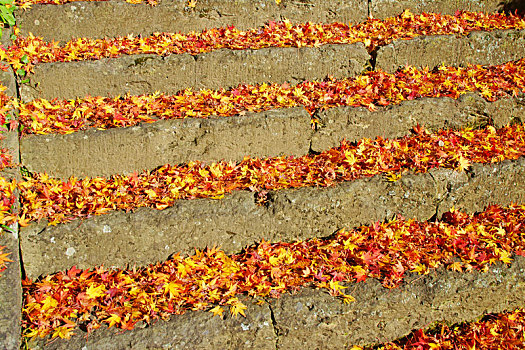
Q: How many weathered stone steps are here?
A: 5